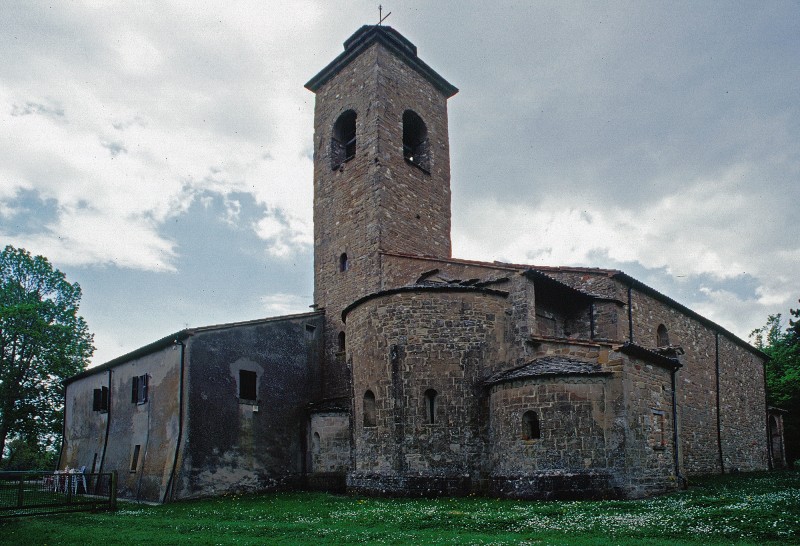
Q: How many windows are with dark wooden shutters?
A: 3